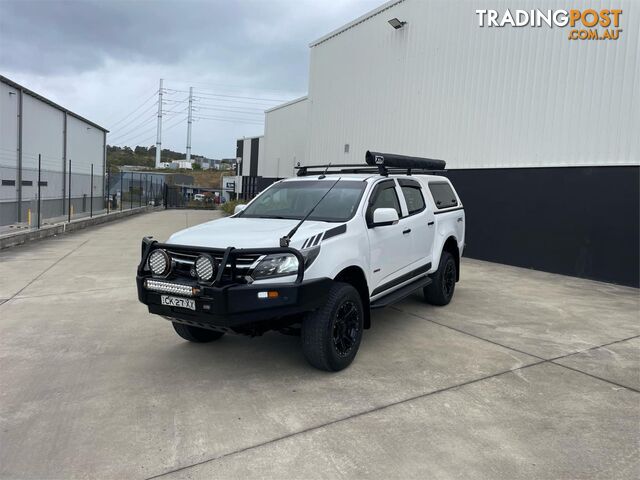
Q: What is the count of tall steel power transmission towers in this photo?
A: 2